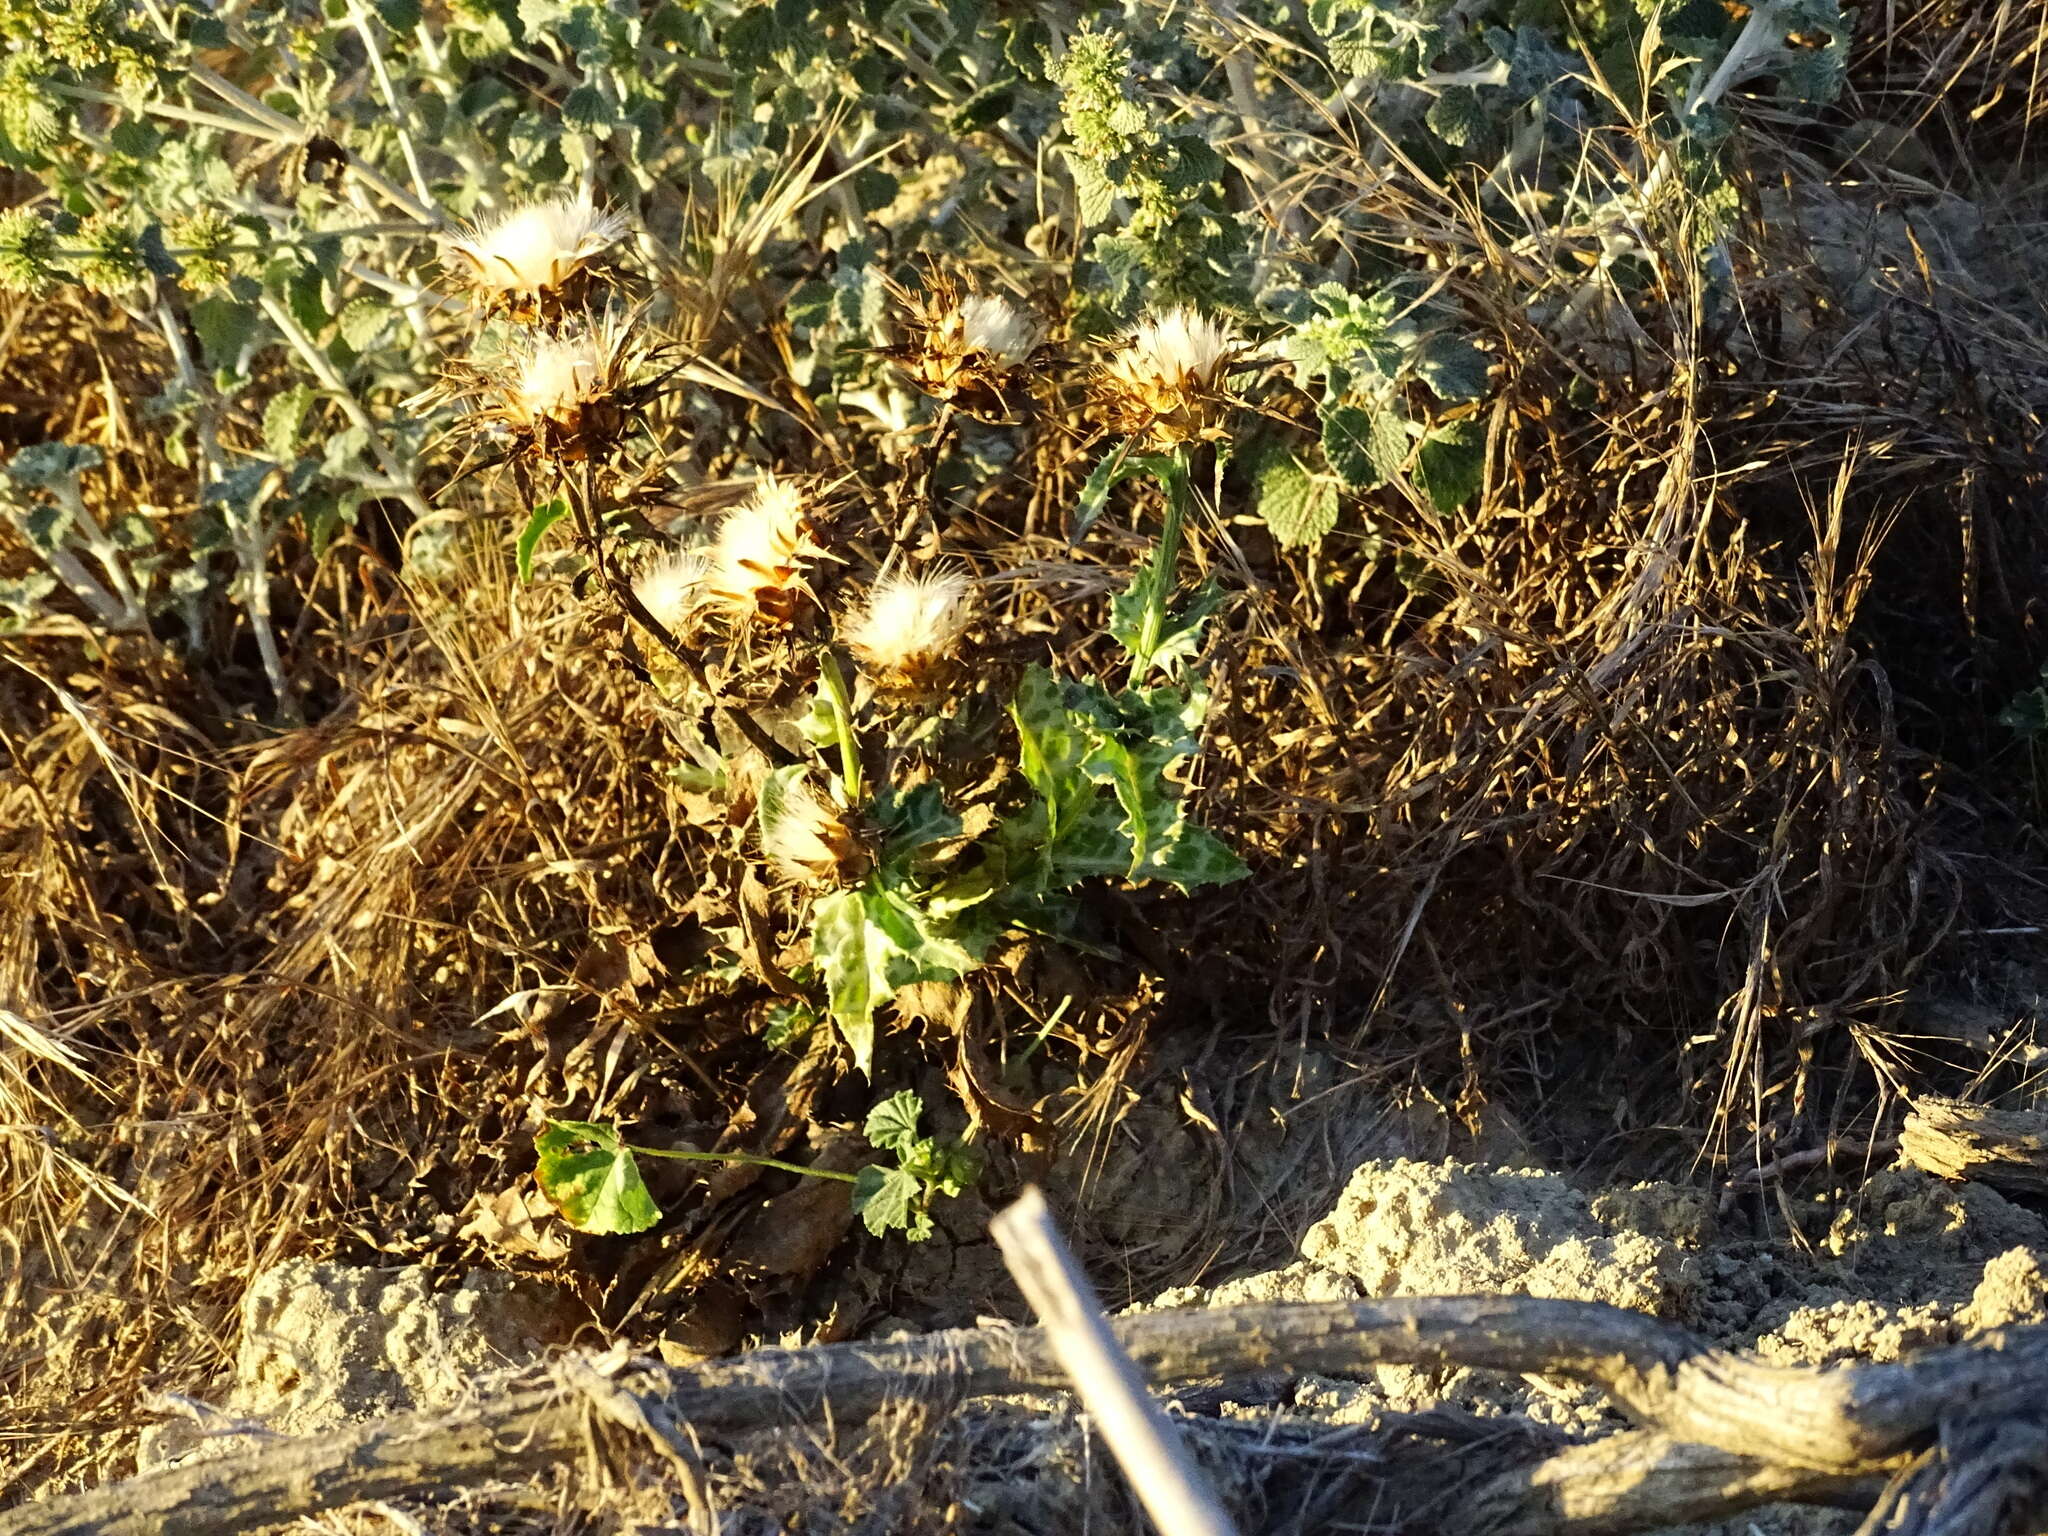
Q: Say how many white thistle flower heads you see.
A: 8